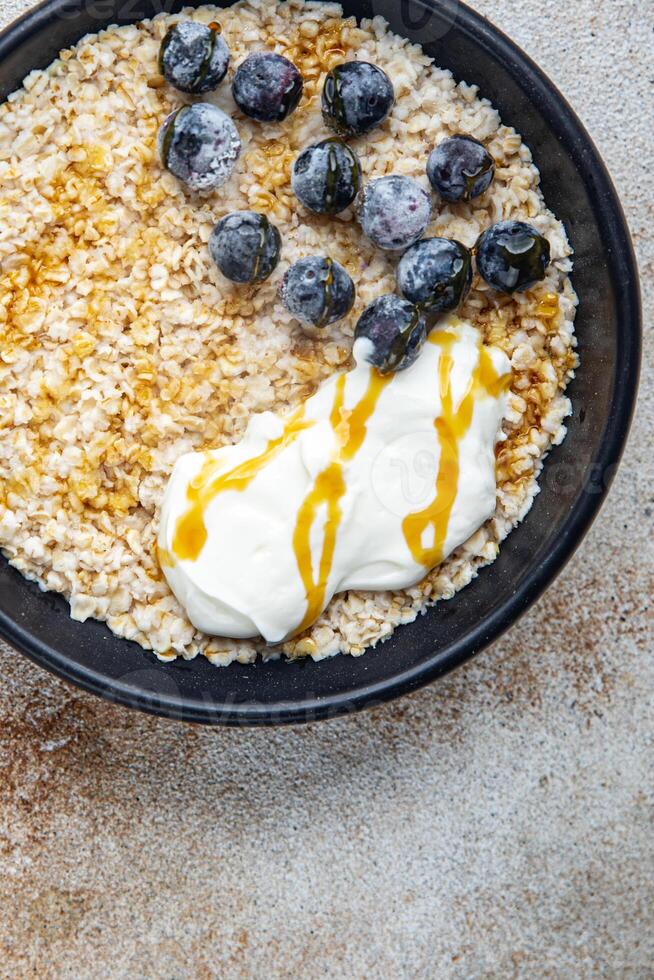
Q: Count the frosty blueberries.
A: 12